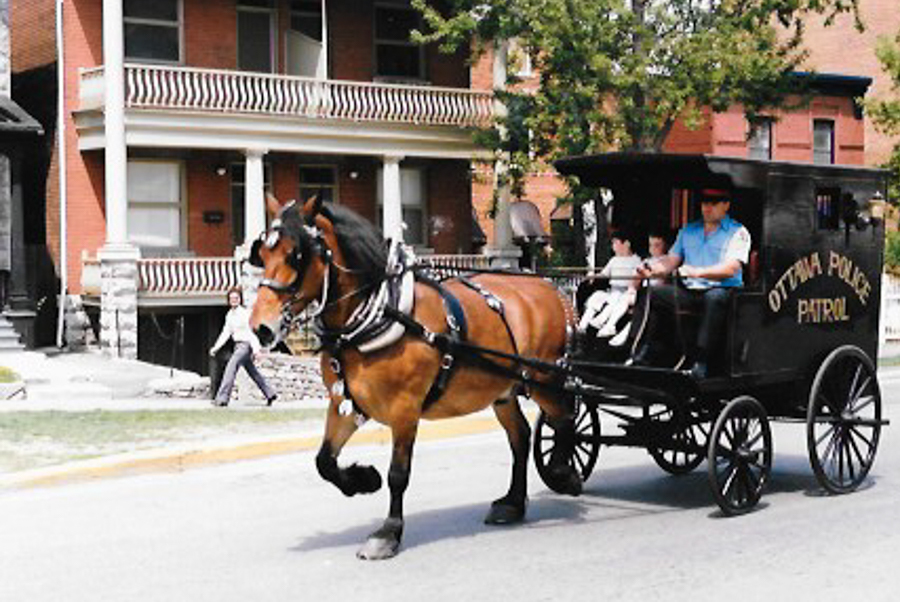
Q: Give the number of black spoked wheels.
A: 4